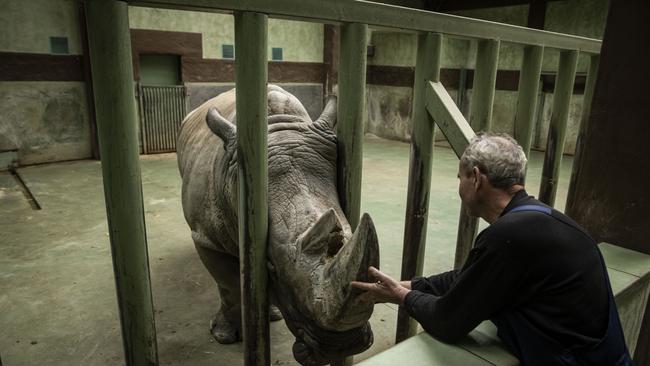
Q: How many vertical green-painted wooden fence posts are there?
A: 8